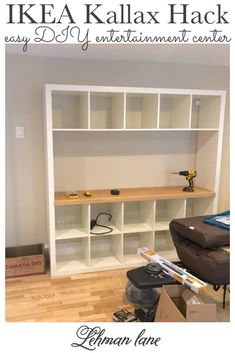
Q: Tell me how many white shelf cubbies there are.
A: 14